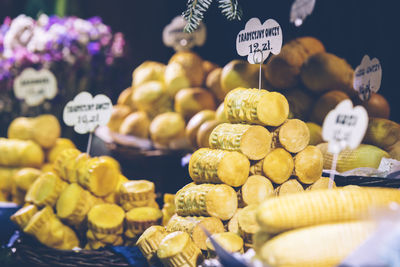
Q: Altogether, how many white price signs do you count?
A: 7